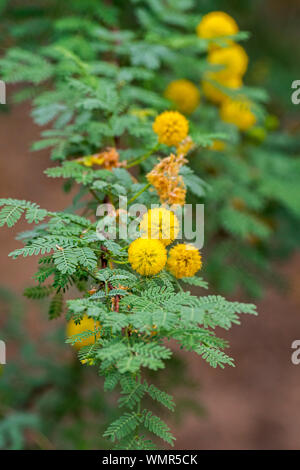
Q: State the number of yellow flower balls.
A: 10